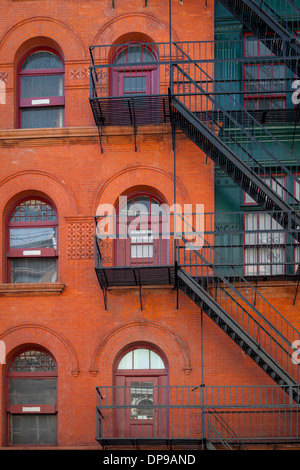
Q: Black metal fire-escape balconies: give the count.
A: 3